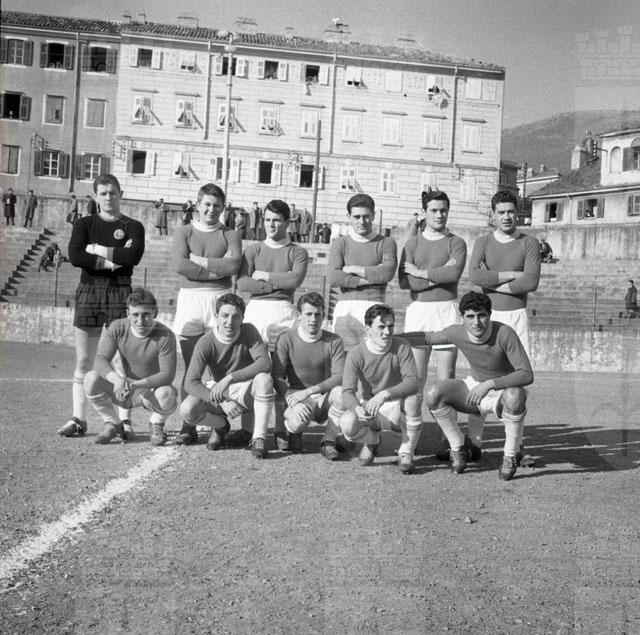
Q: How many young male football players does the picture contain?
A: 11